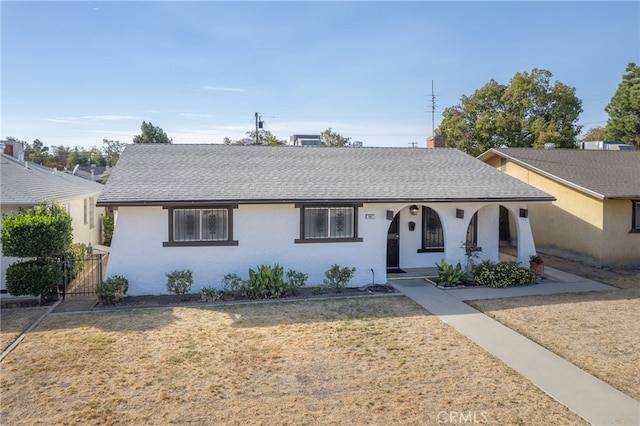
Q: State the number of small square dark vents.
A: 3